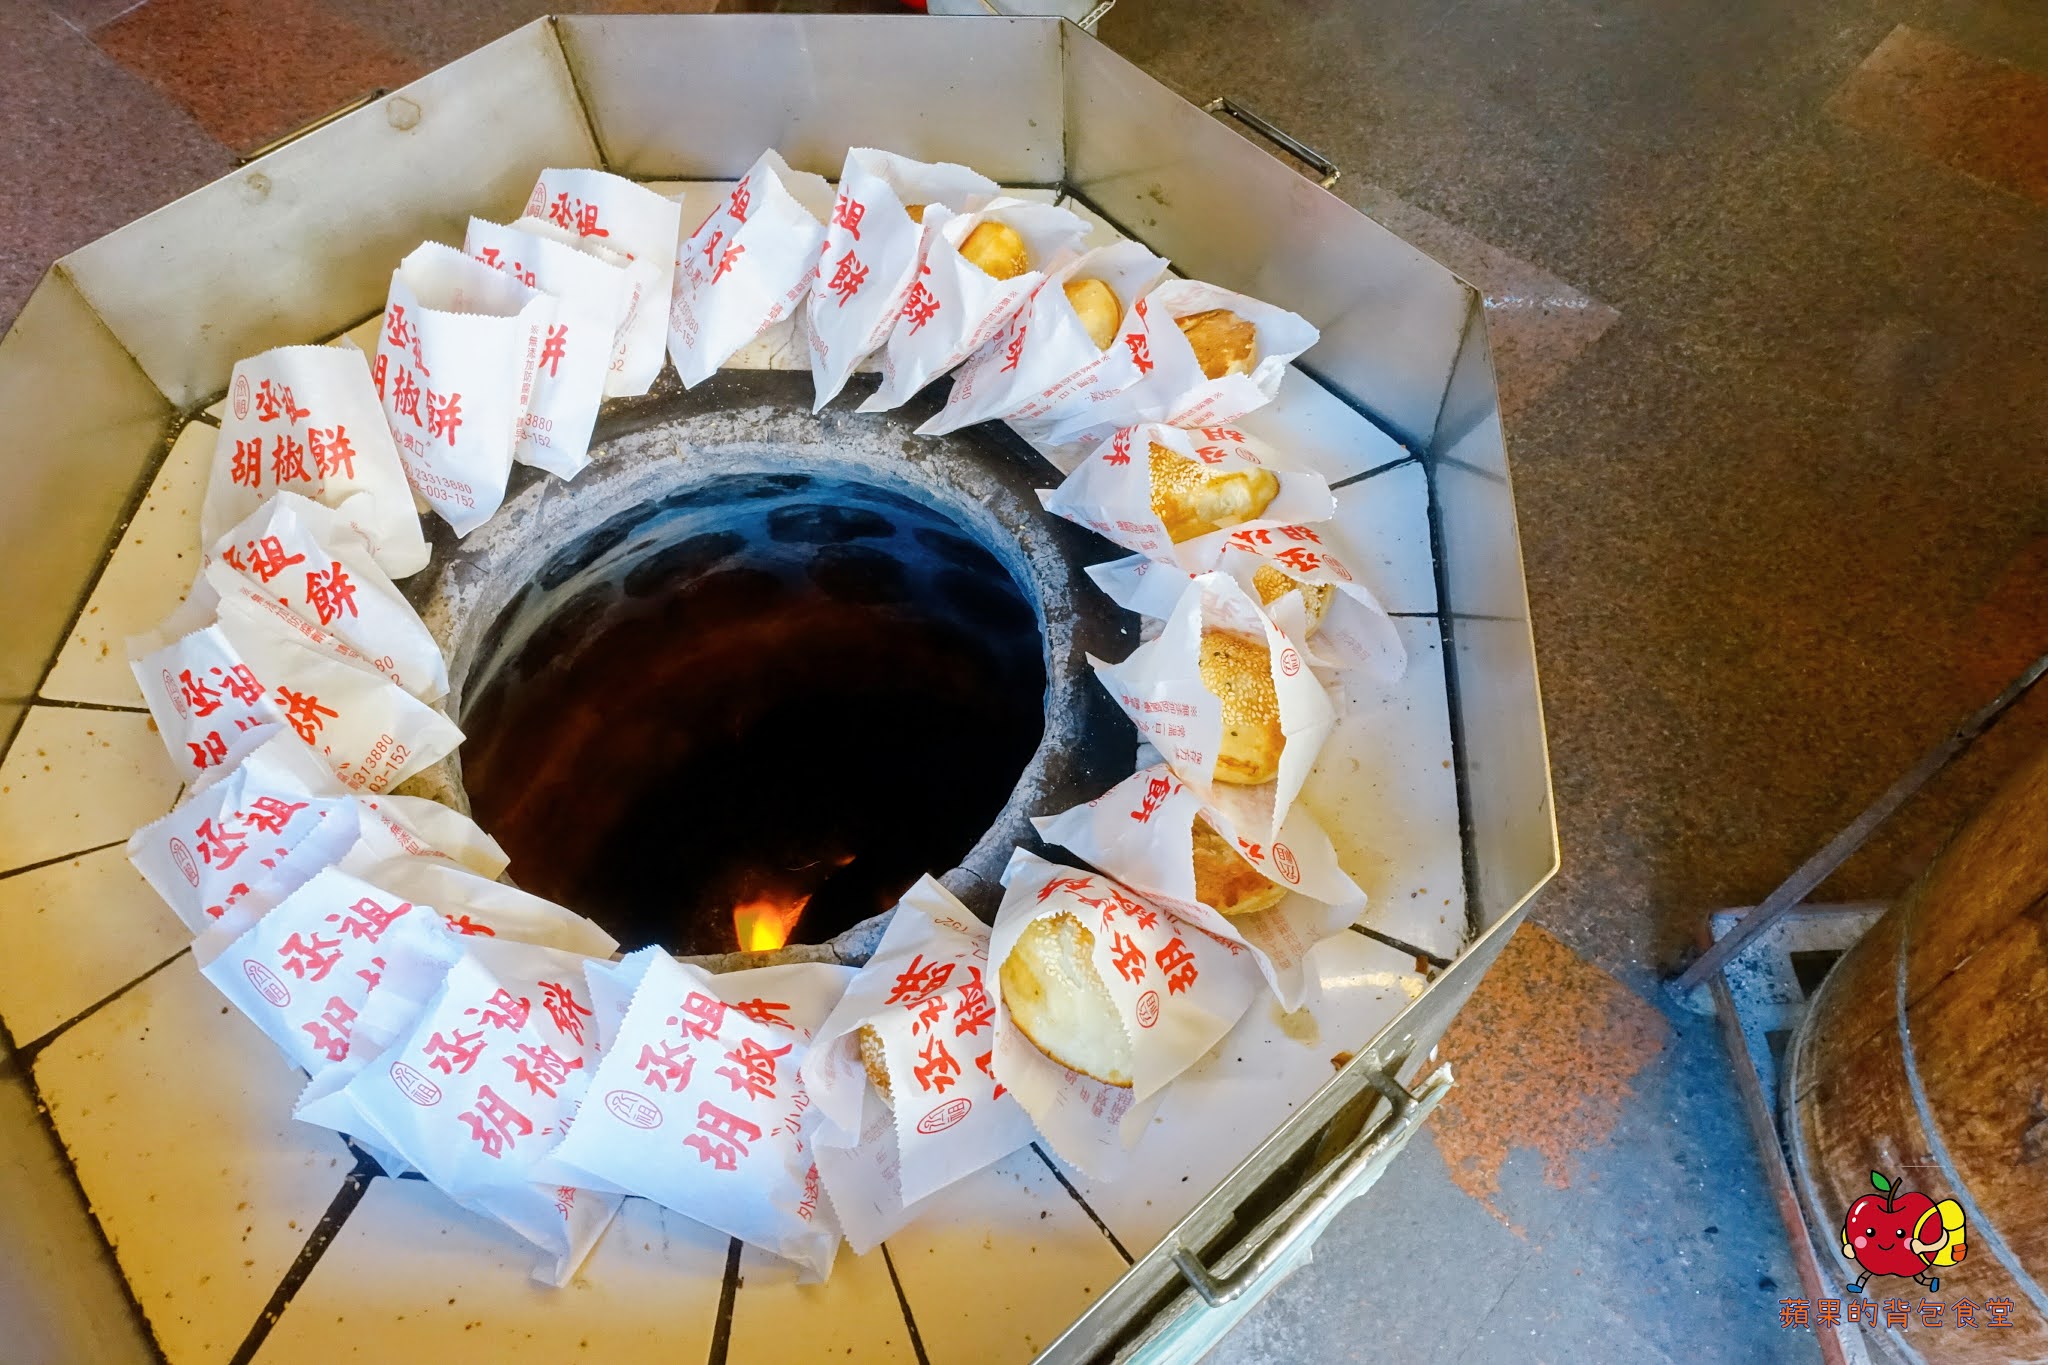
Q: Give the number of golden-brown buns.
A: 10